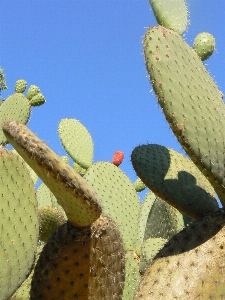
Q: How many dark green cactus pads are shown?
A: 1